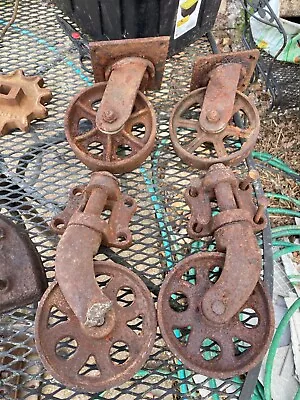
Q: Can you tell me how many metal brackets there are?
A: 4